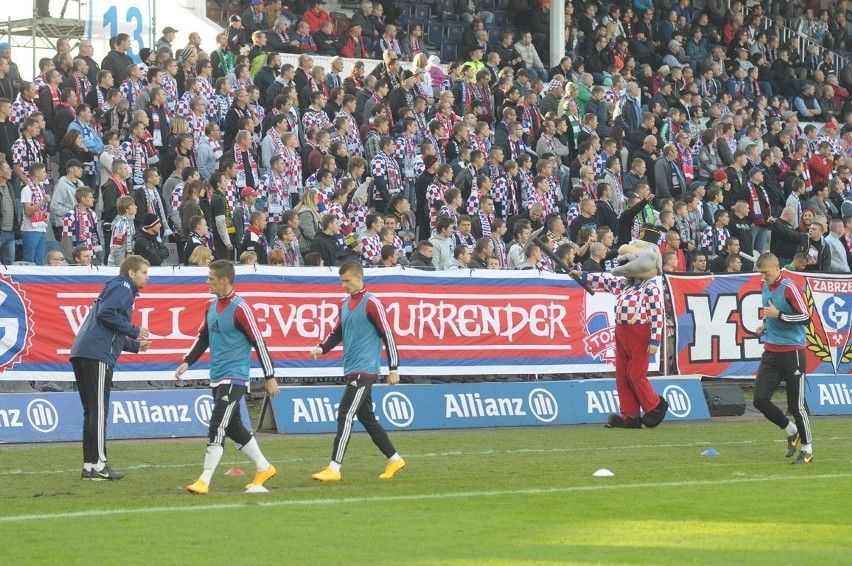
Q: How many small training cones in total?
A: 4